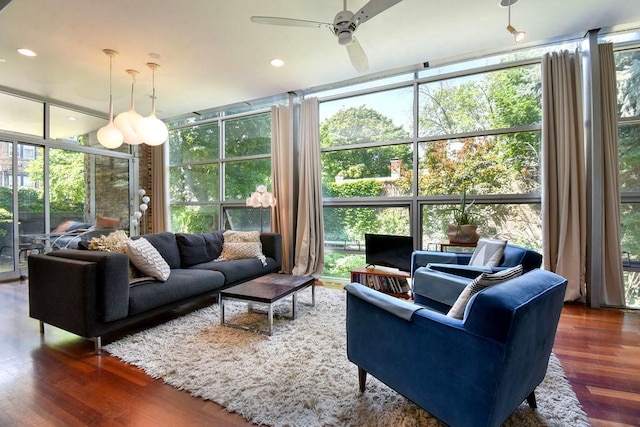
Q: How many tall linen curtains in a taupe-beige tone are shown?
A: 5